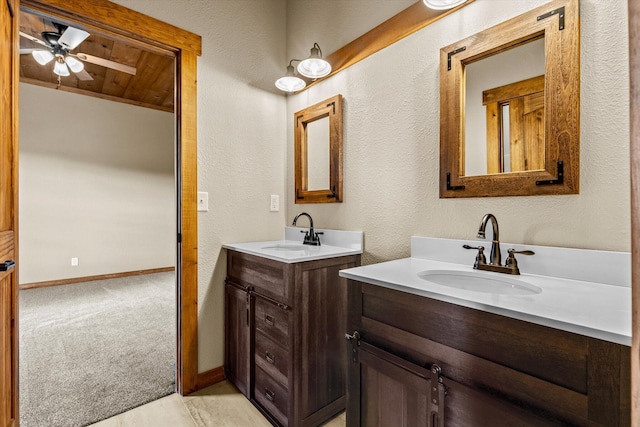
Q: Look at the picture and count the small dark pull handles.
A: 3